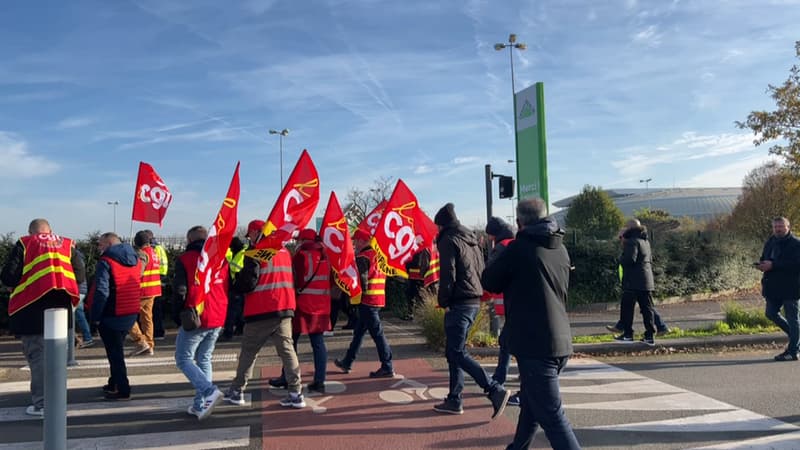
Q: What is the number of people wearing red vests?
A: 9